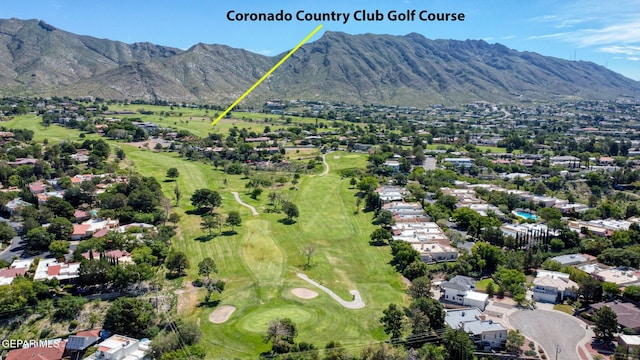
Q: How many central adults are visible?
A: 0